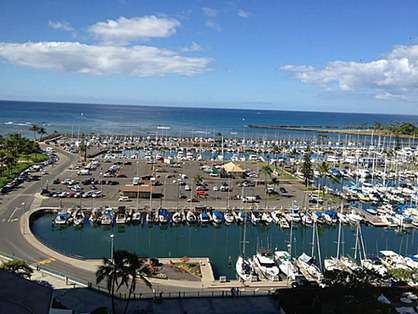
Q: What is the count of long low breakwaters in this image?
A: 1